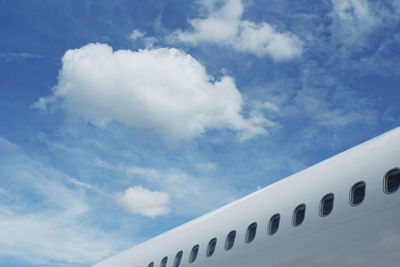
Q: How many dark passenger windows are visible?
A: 12